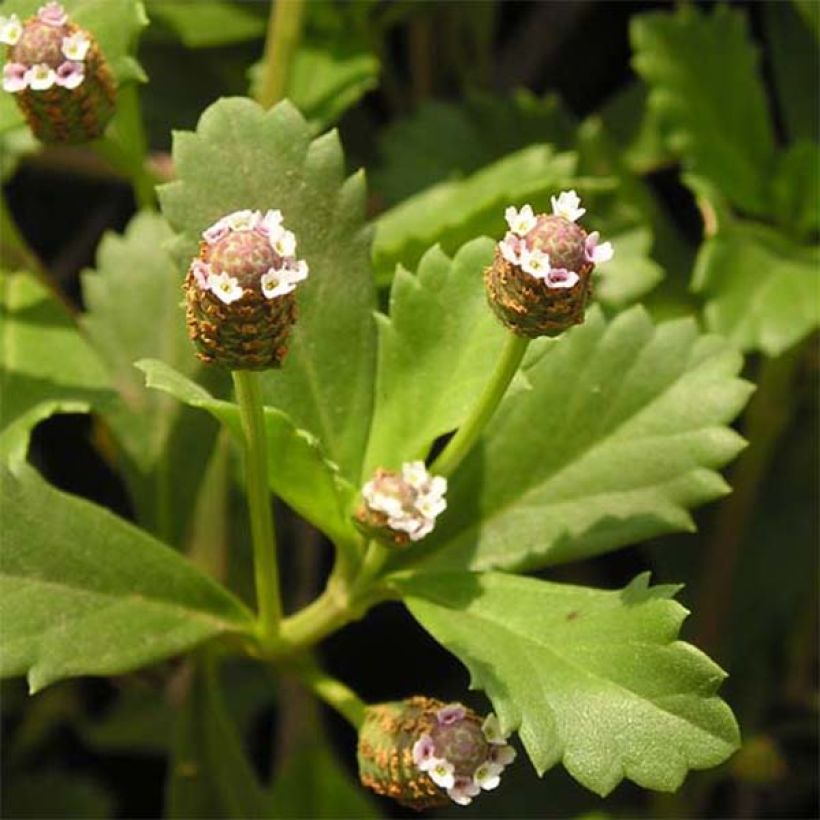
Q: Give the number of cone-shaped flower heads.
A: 5